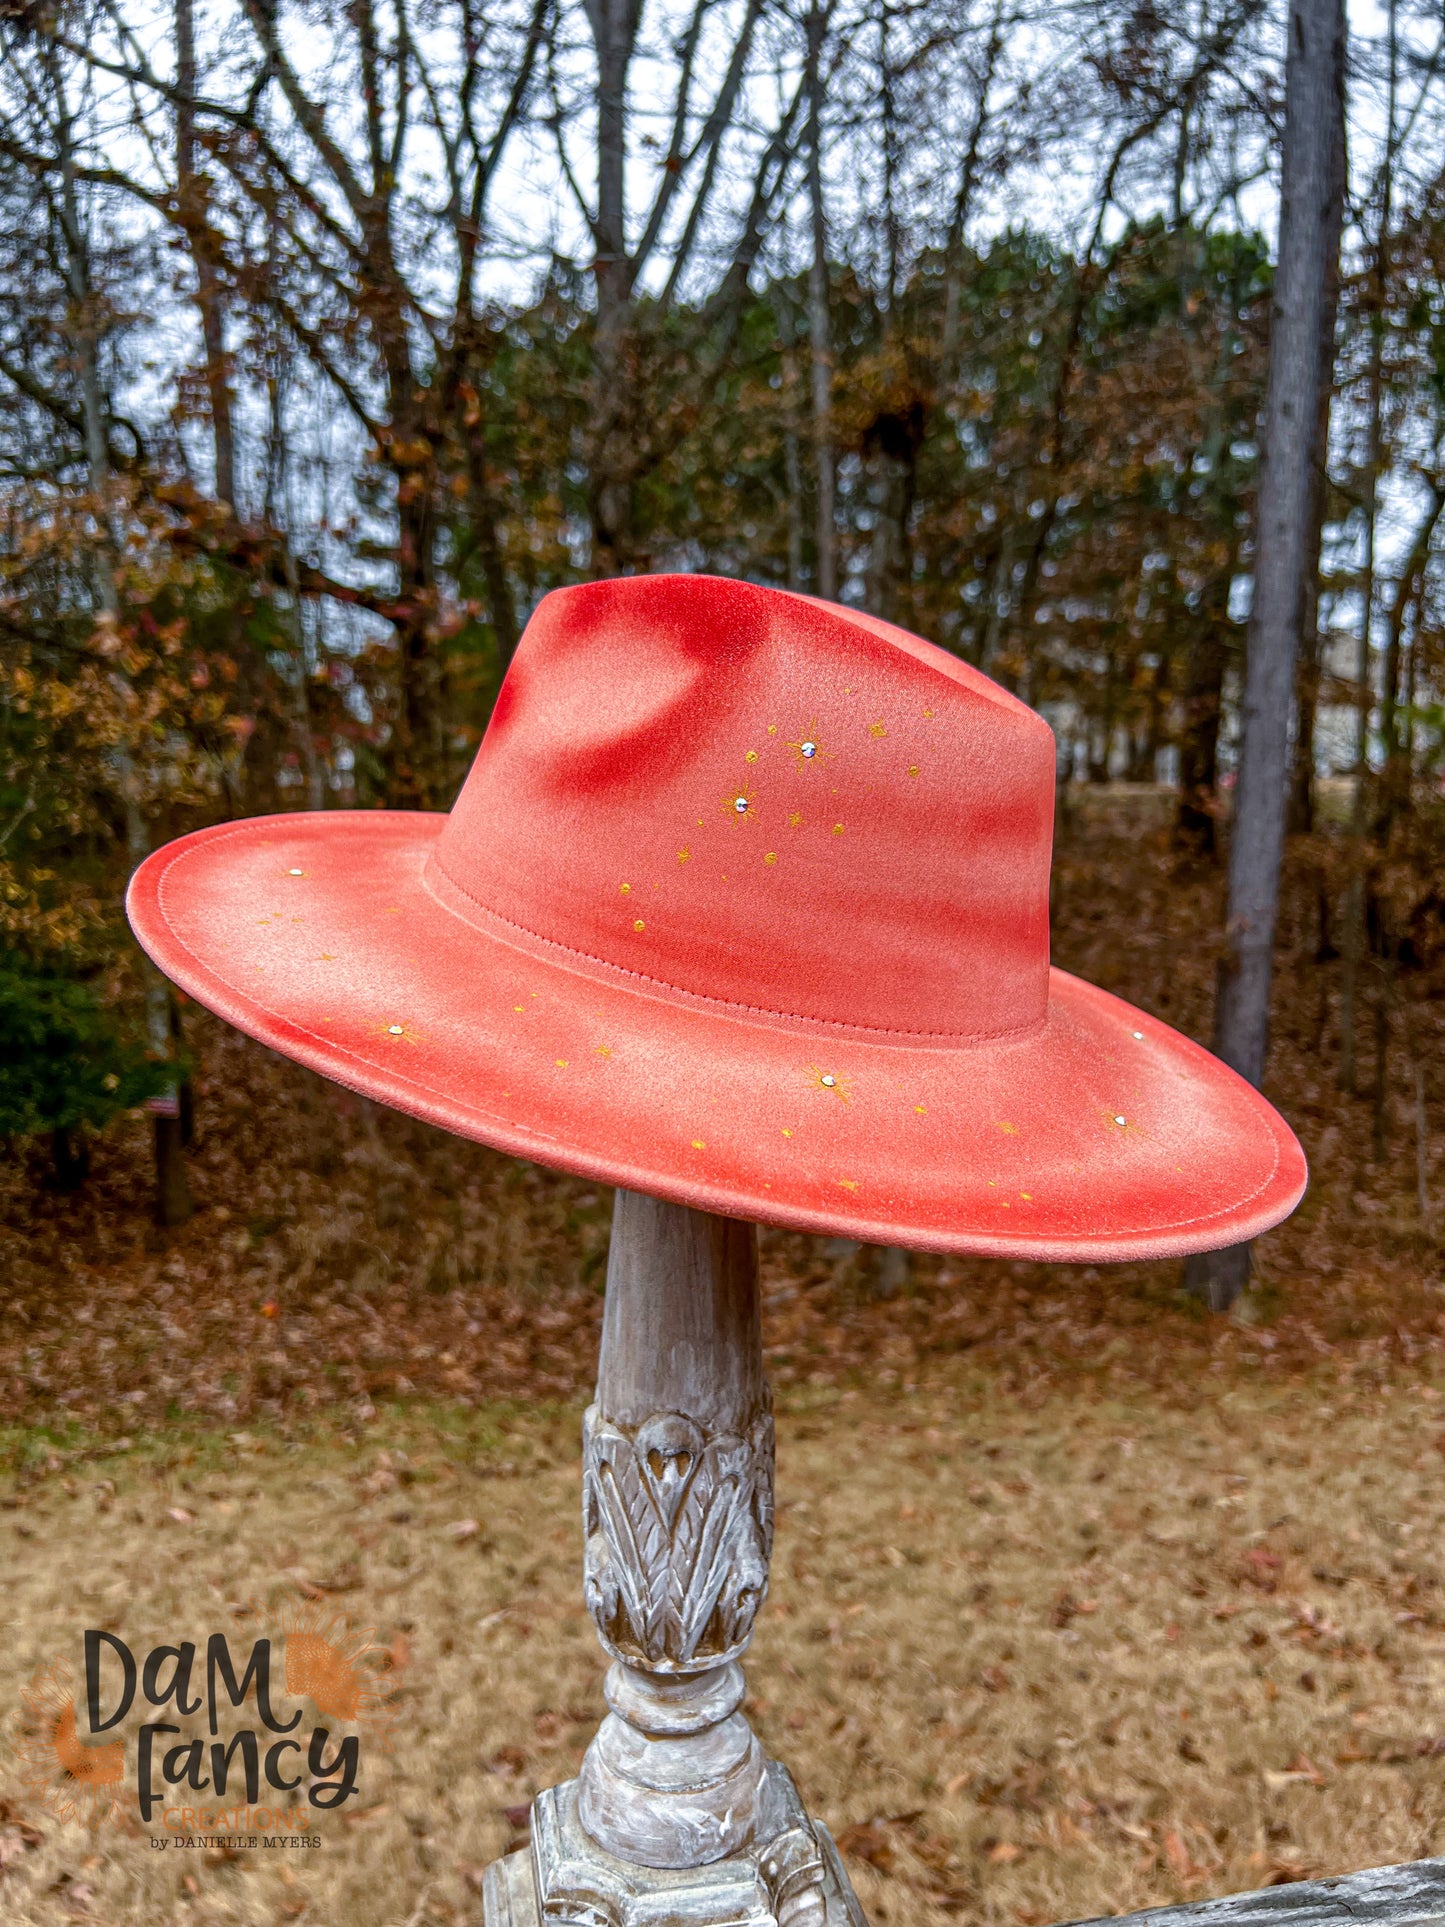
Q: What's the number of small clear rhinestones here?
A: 7